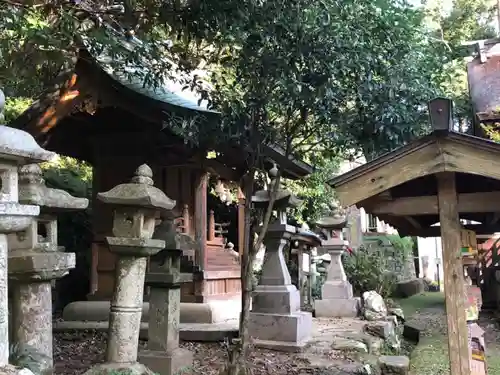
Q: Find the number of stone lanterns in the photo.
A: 6